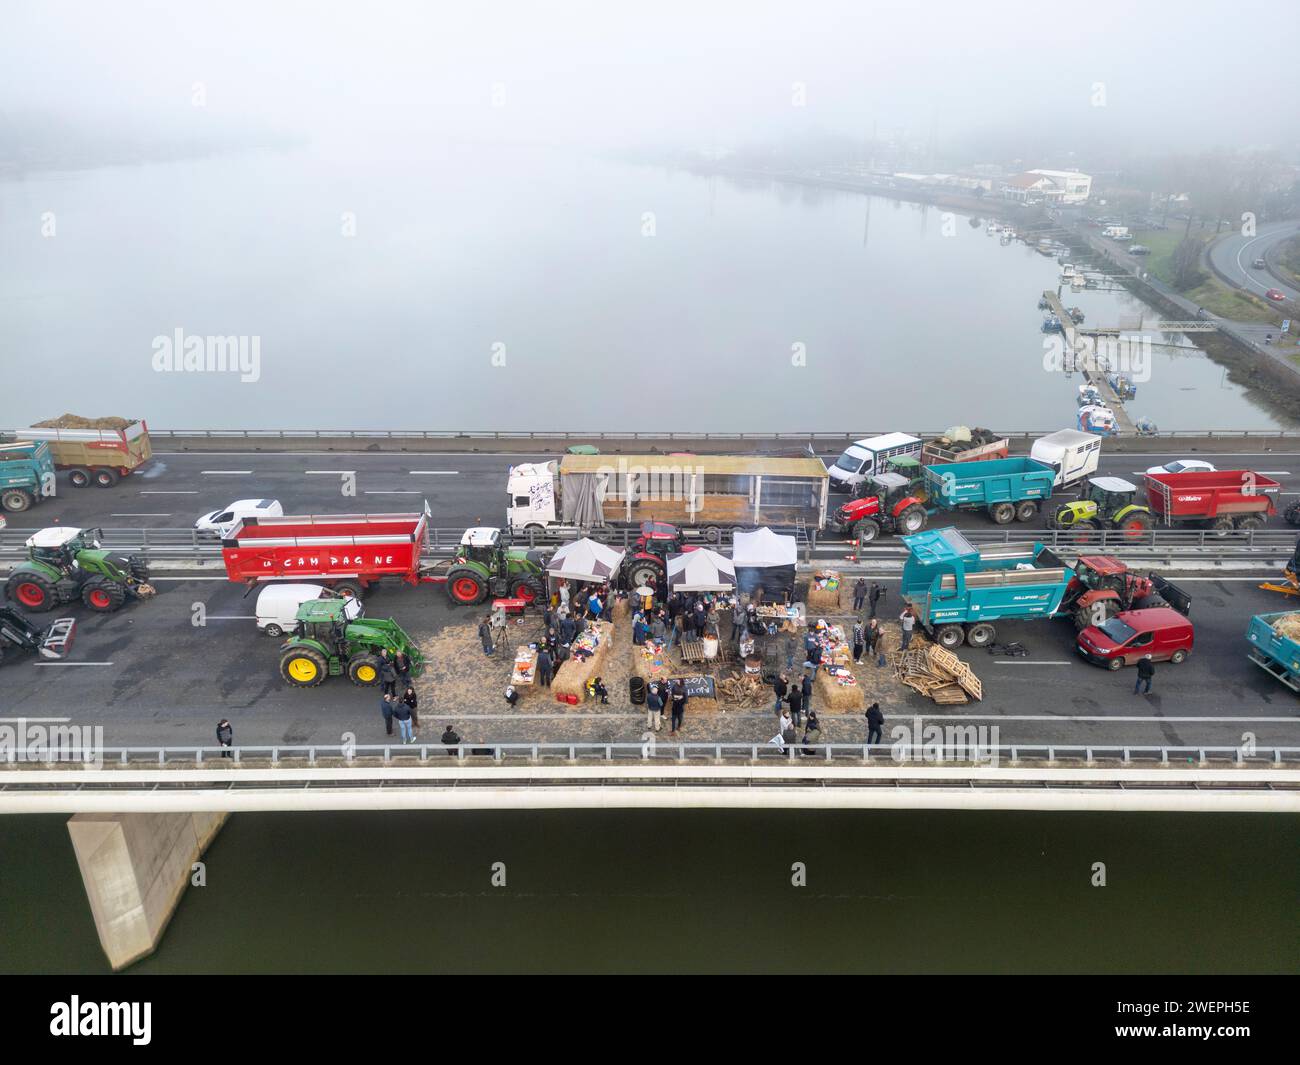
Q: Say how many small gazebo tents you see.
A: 3